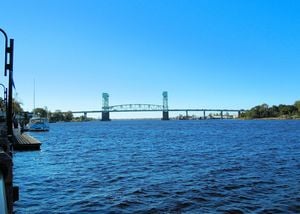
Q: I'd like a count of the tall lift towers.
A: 2